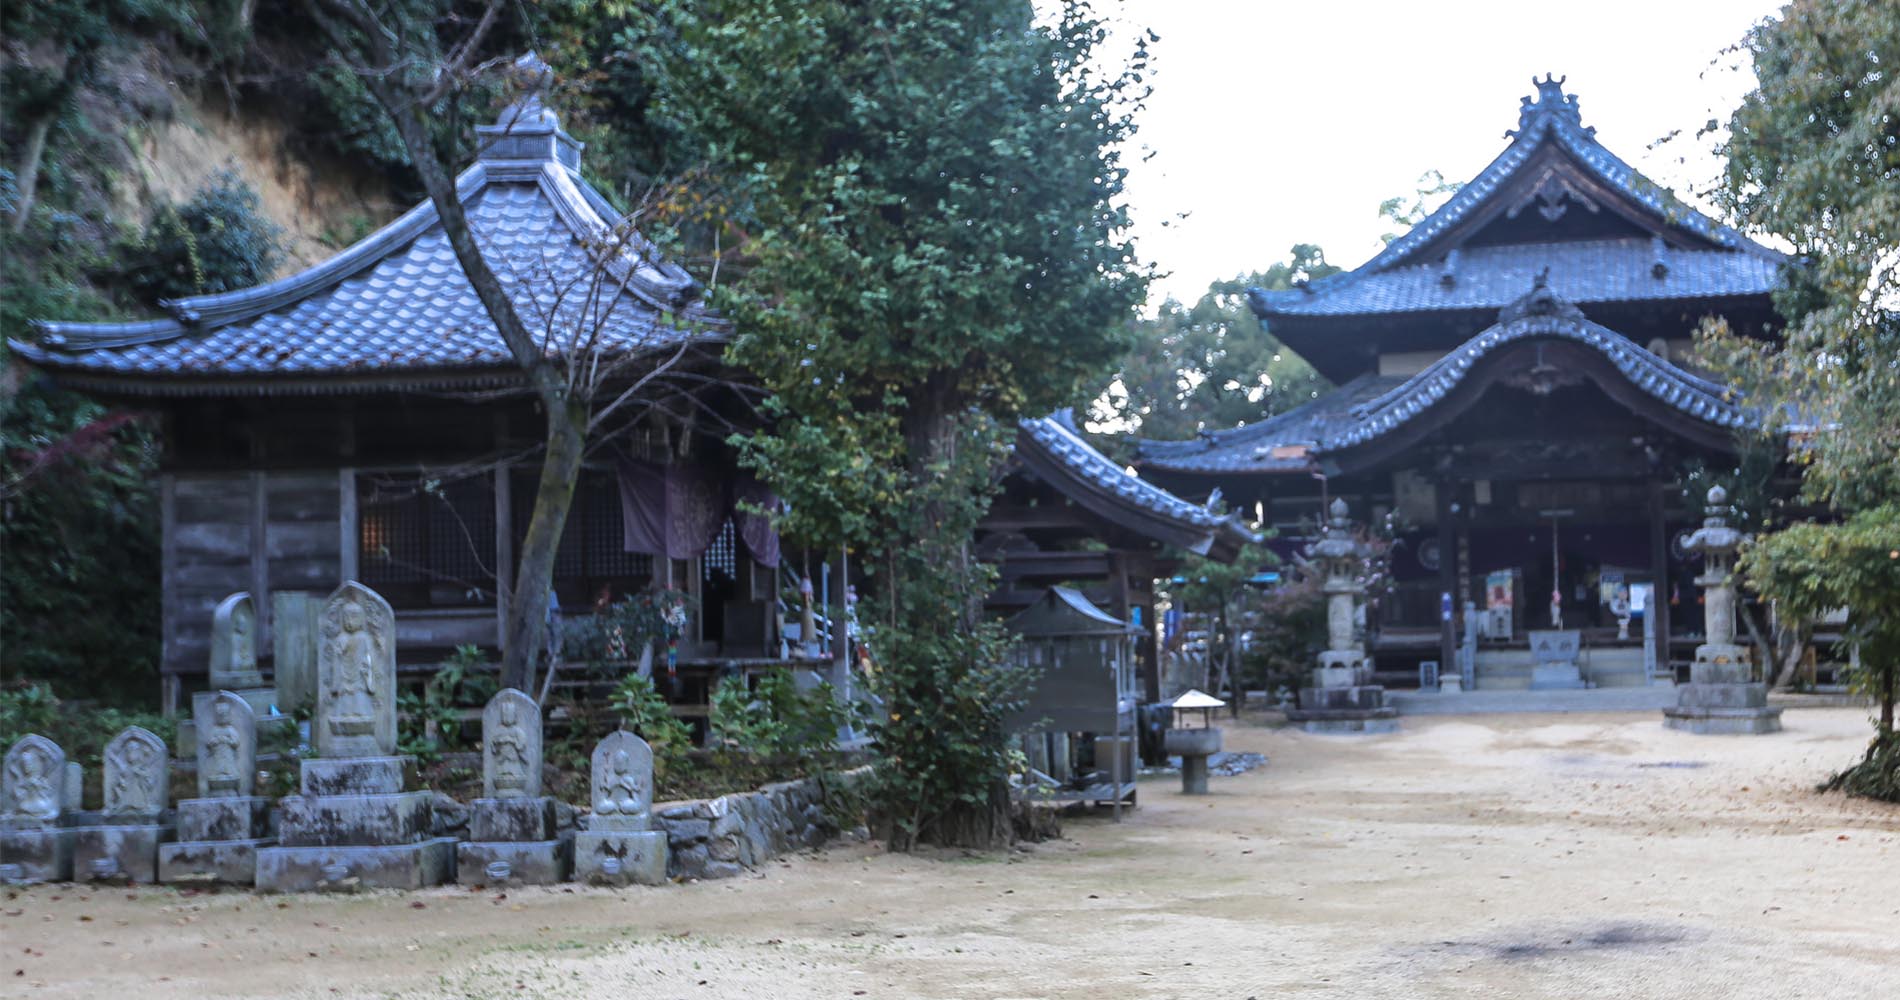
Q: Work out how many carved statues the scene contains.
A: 7